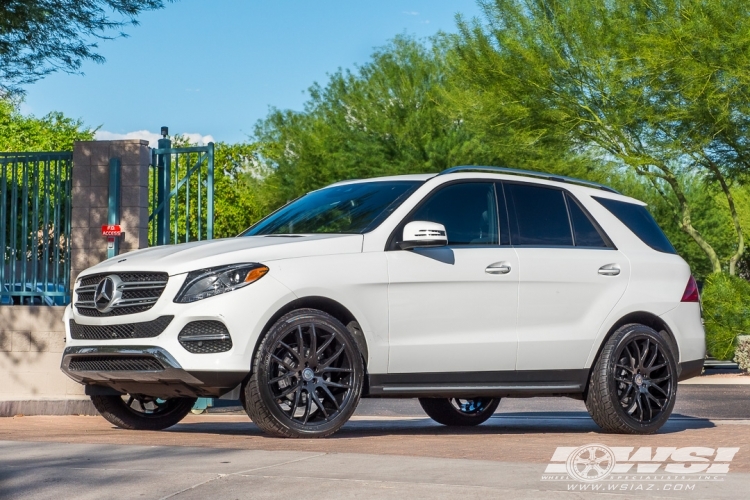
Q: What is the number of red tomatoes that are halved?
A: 0